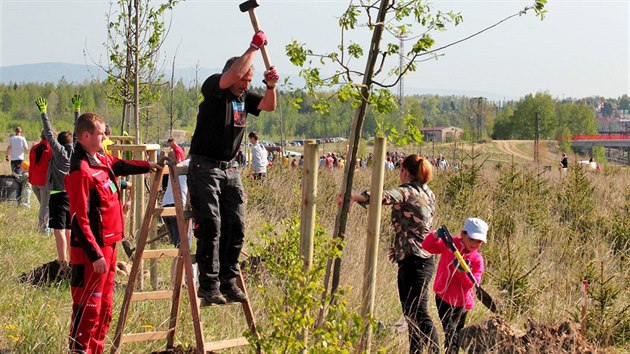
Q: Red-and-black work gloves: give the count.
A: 2